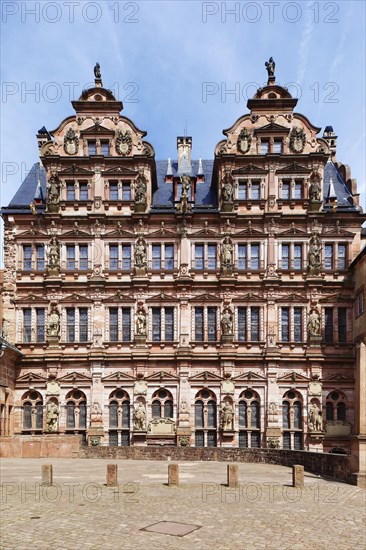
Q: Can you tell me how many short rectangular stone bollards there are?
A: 5